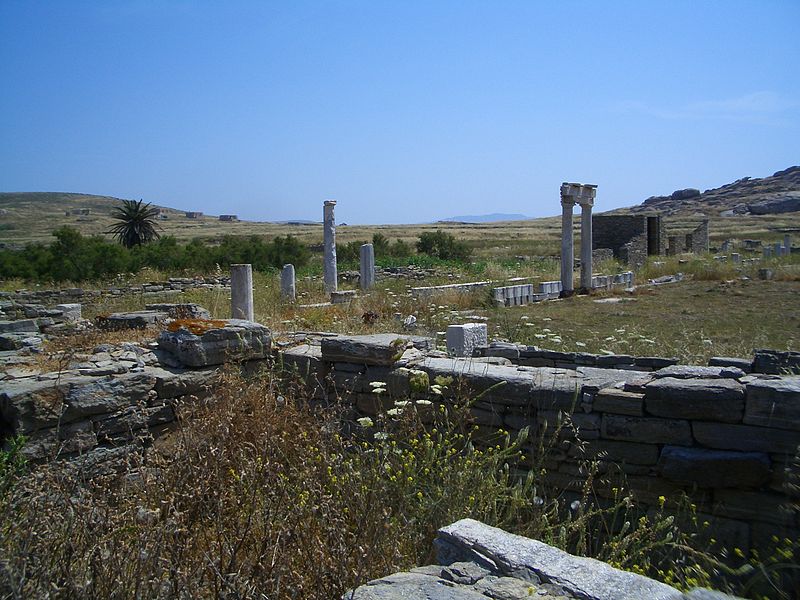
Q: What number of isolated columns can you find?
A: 4